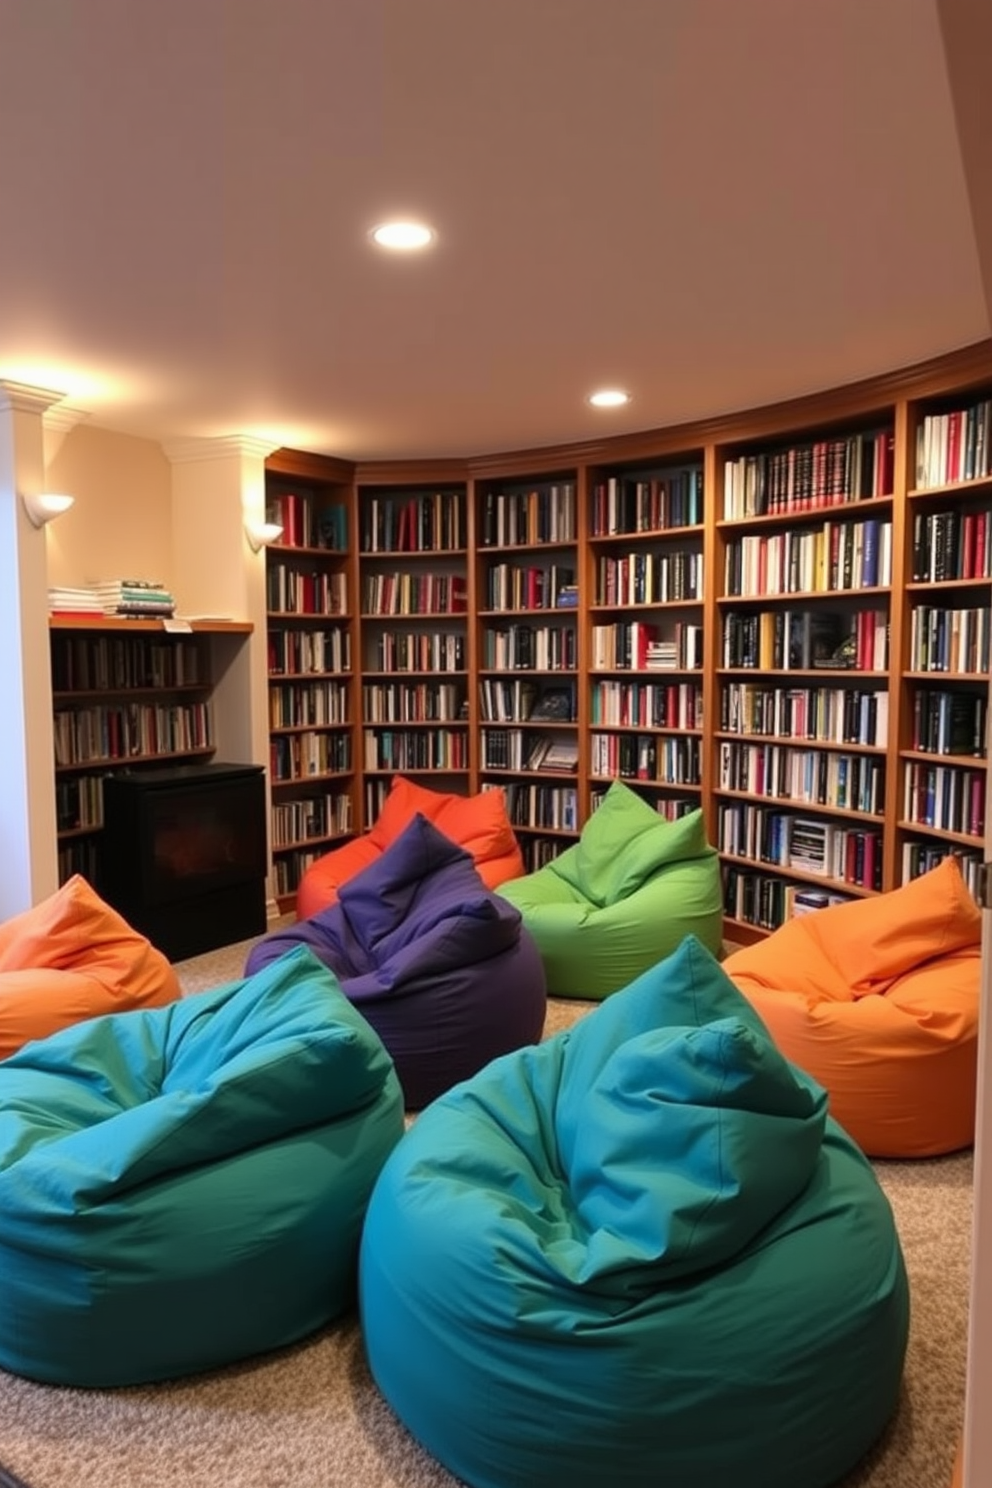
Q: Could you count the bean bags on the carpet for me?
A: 7